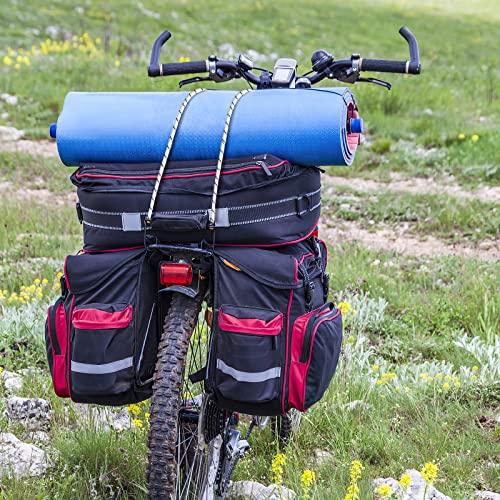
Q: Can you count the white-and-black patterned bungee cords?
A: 2